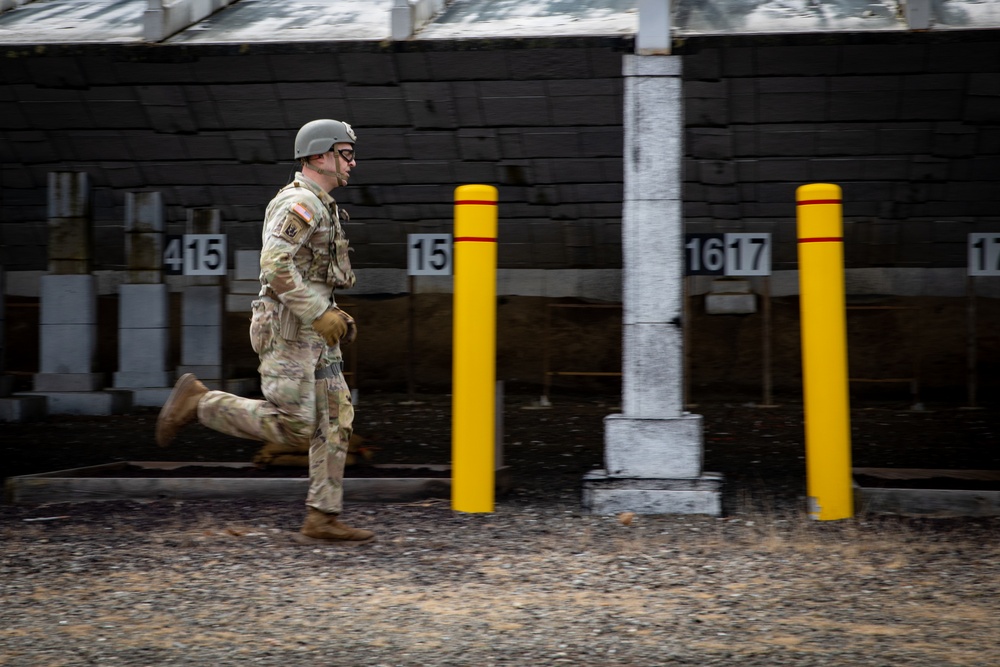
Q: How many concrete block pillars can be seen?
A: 4